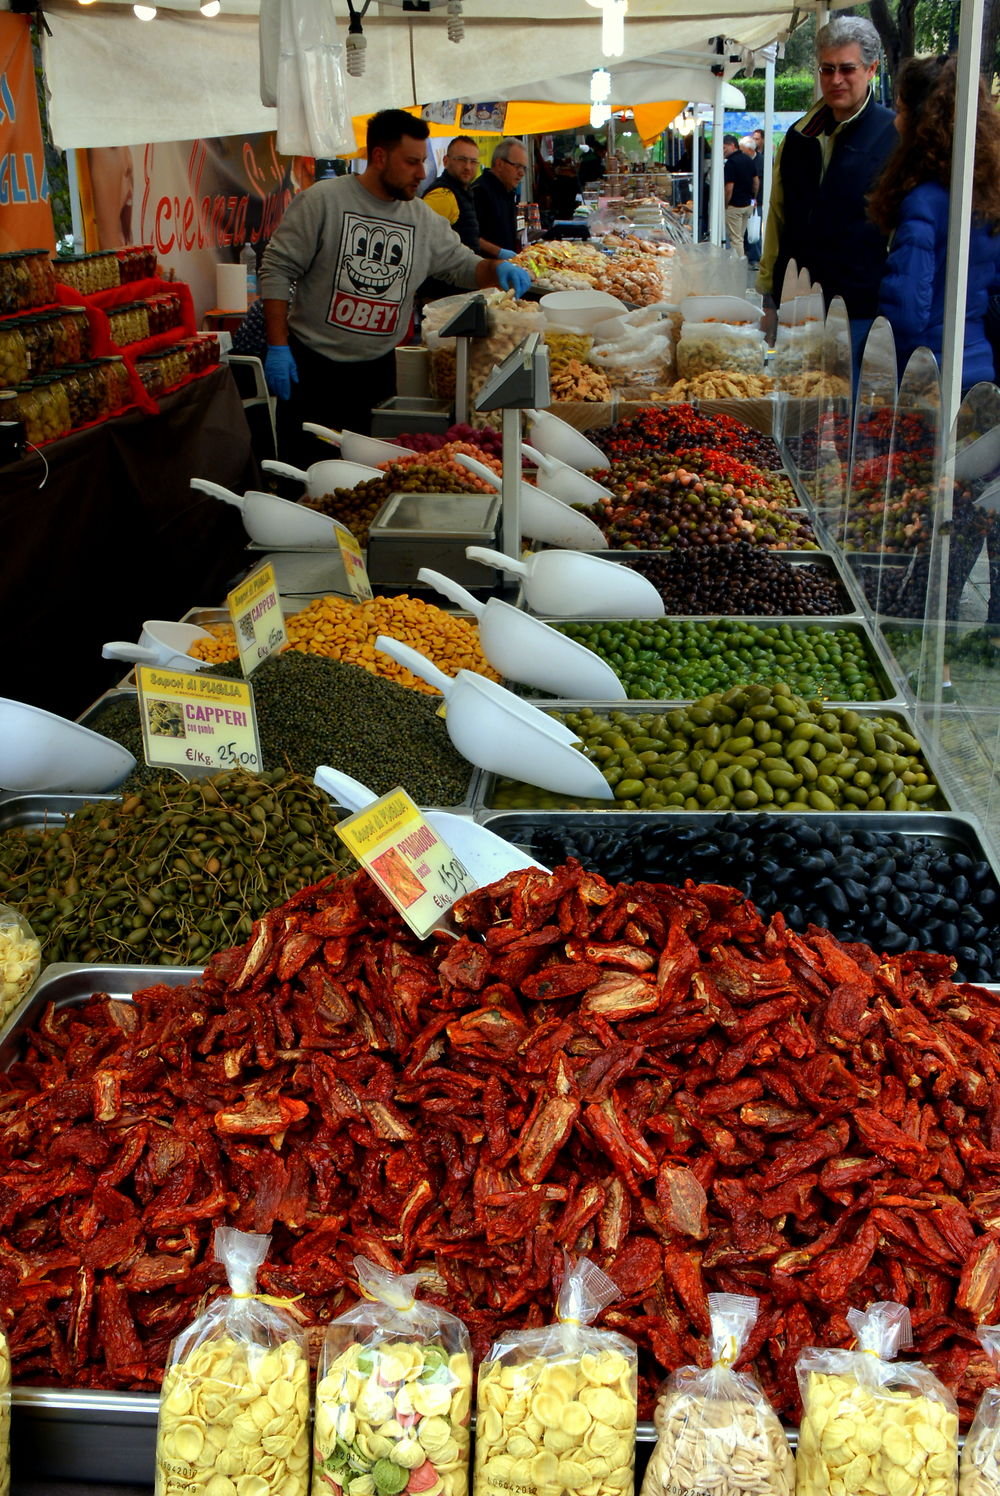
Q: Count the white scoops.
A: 14